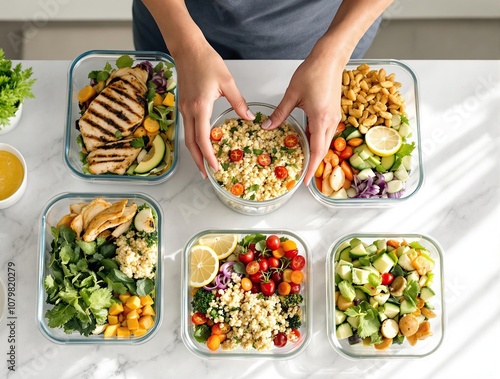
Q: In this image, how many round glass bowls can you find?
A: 1